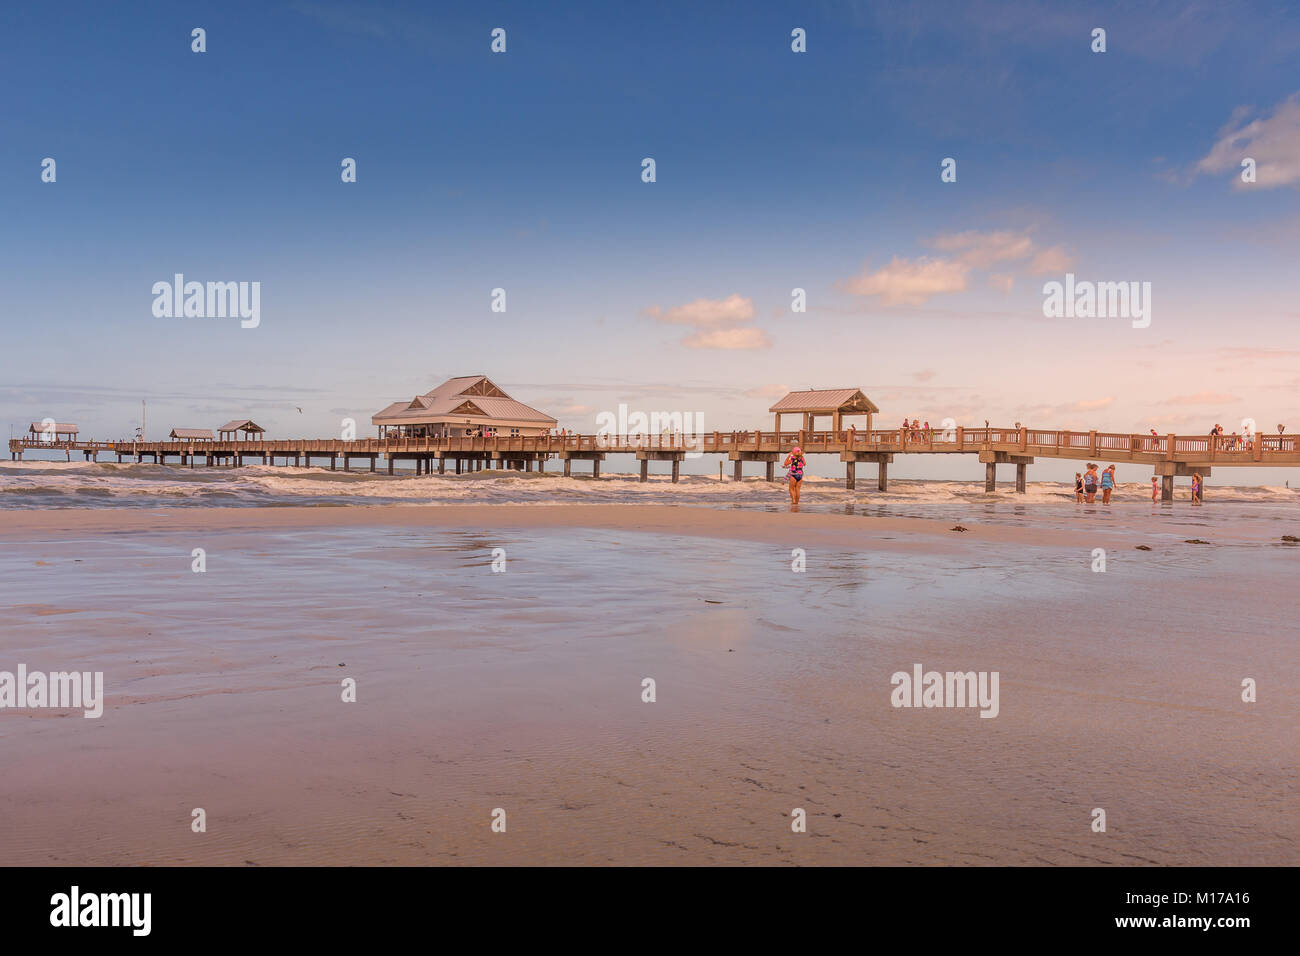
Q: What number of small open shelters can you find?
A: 4